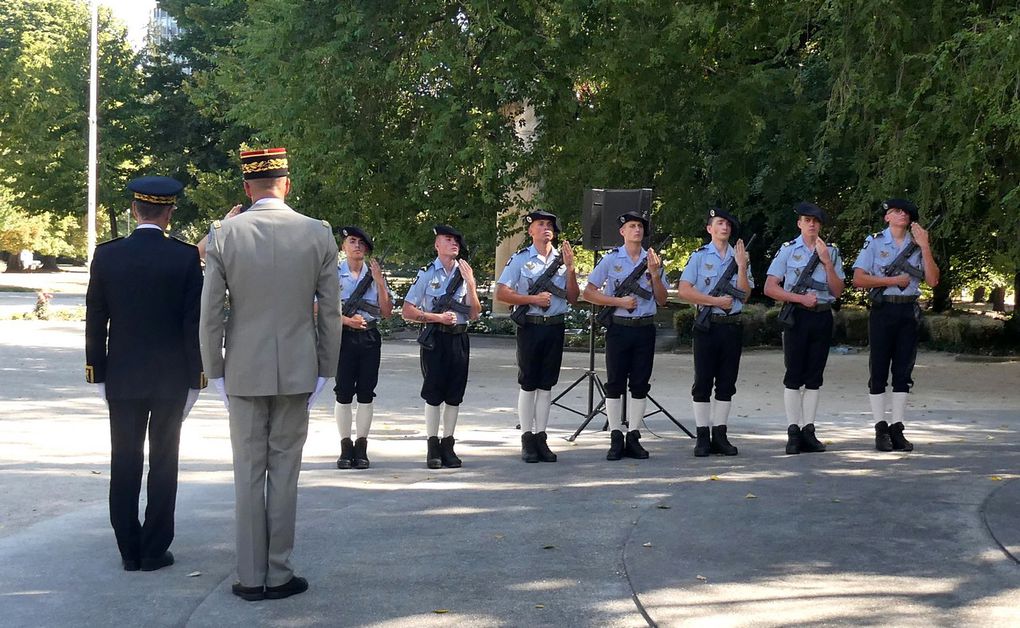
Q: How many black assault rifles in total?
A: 7